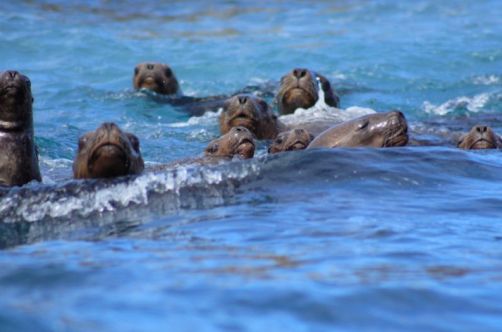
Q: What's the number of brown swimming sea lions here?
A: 9